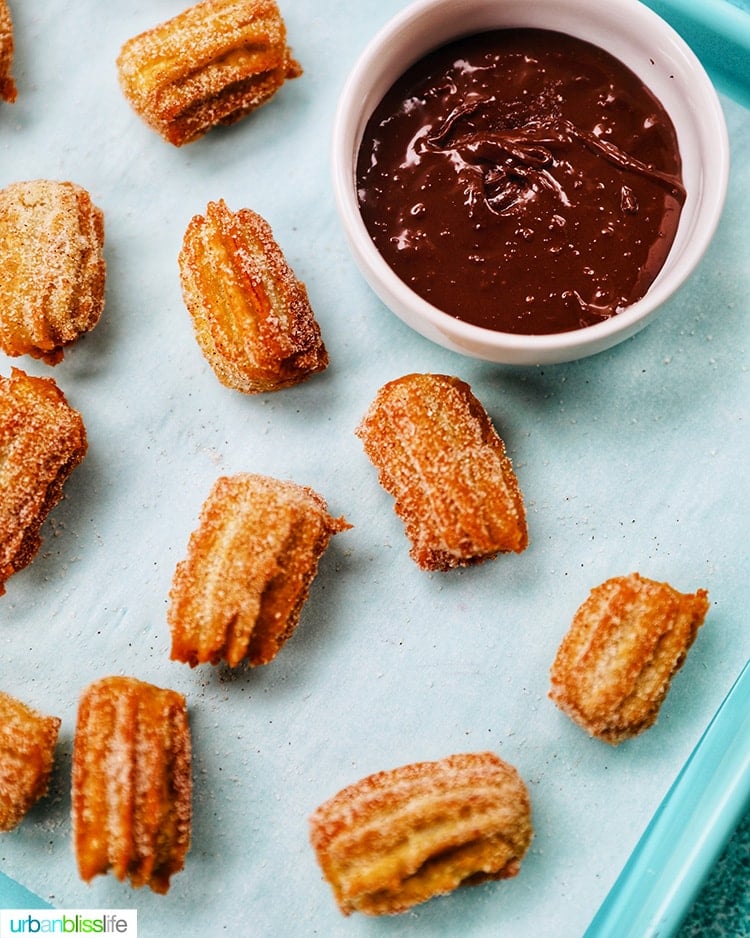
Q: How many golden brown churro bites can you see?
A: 11